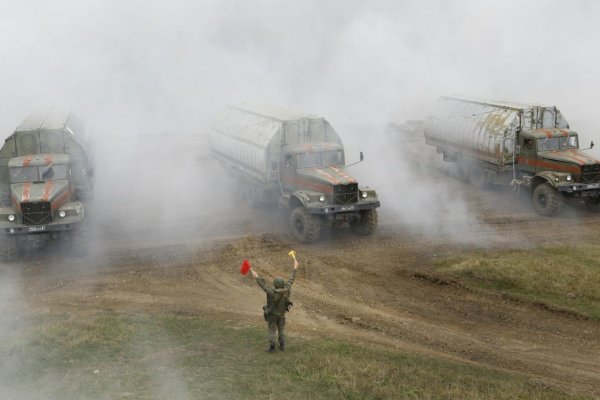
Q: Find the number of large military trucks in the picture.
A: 3